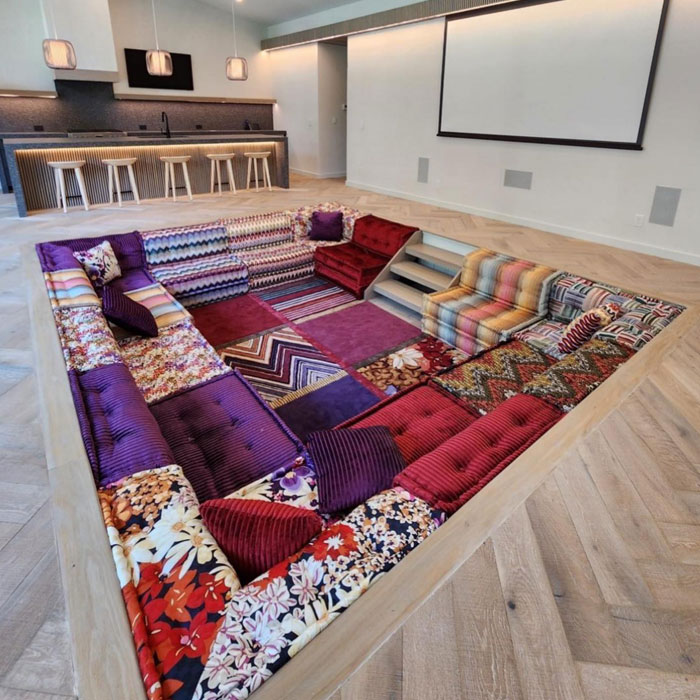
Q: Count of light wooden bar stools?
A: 5